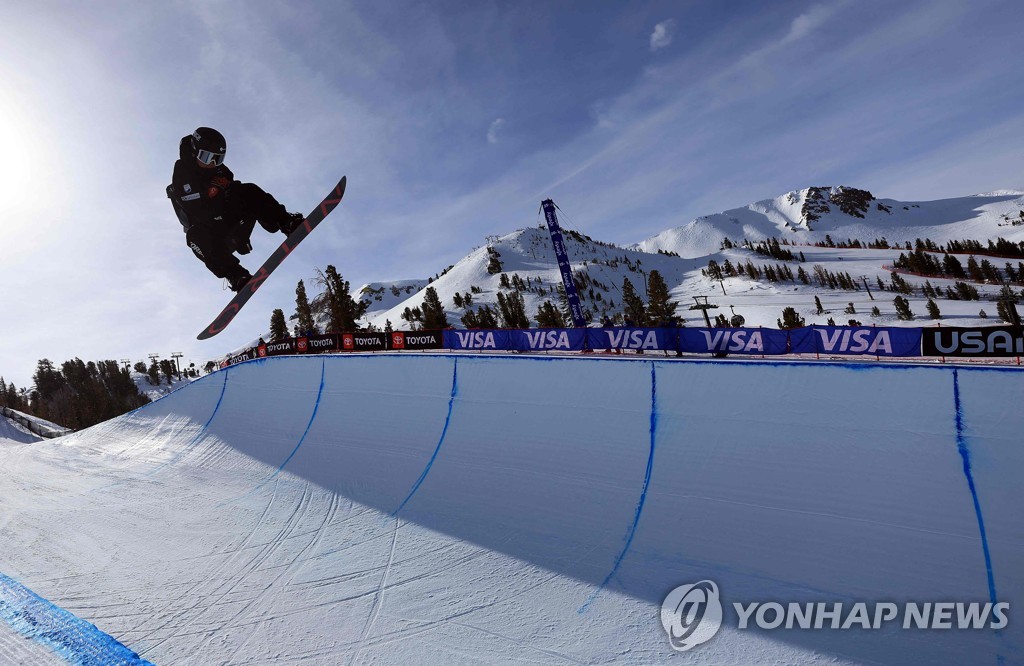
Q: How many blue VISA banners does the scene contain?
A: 5